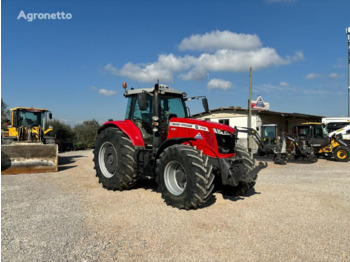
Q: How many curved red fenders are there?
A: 1